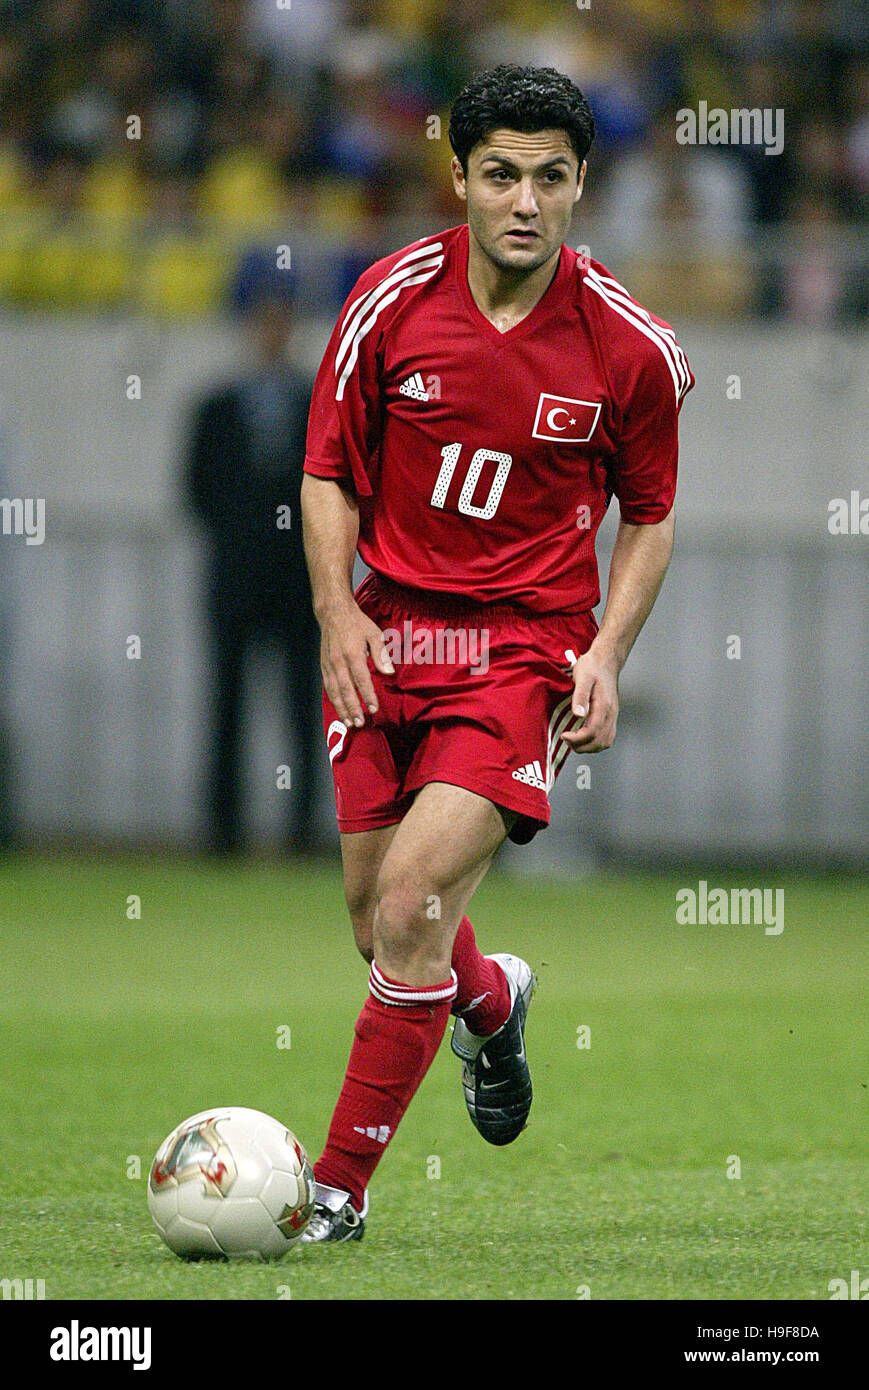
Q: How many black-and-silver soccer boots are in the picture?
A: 2